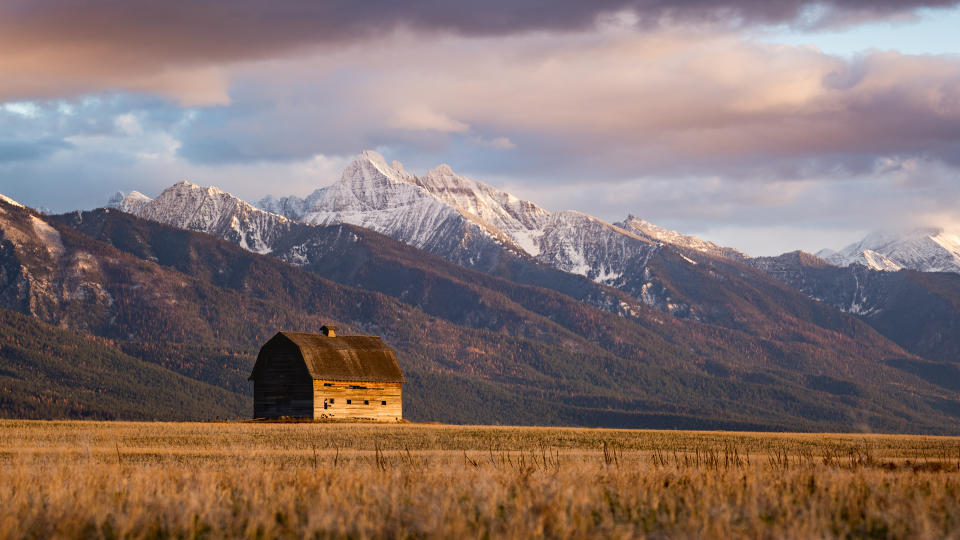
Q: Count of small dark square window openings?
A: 4